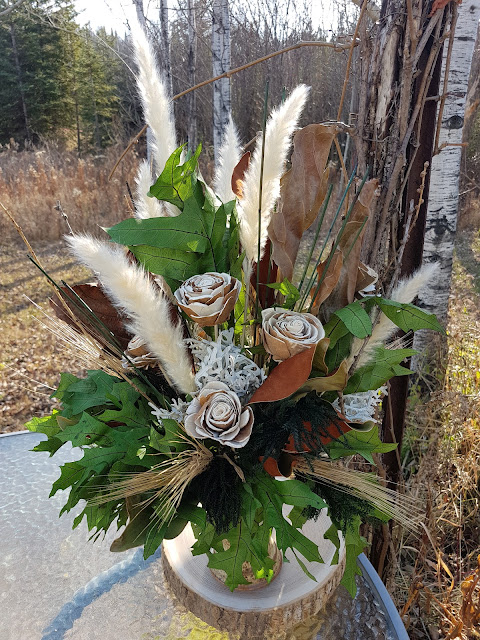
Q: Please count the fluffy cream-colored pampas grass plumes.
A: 6